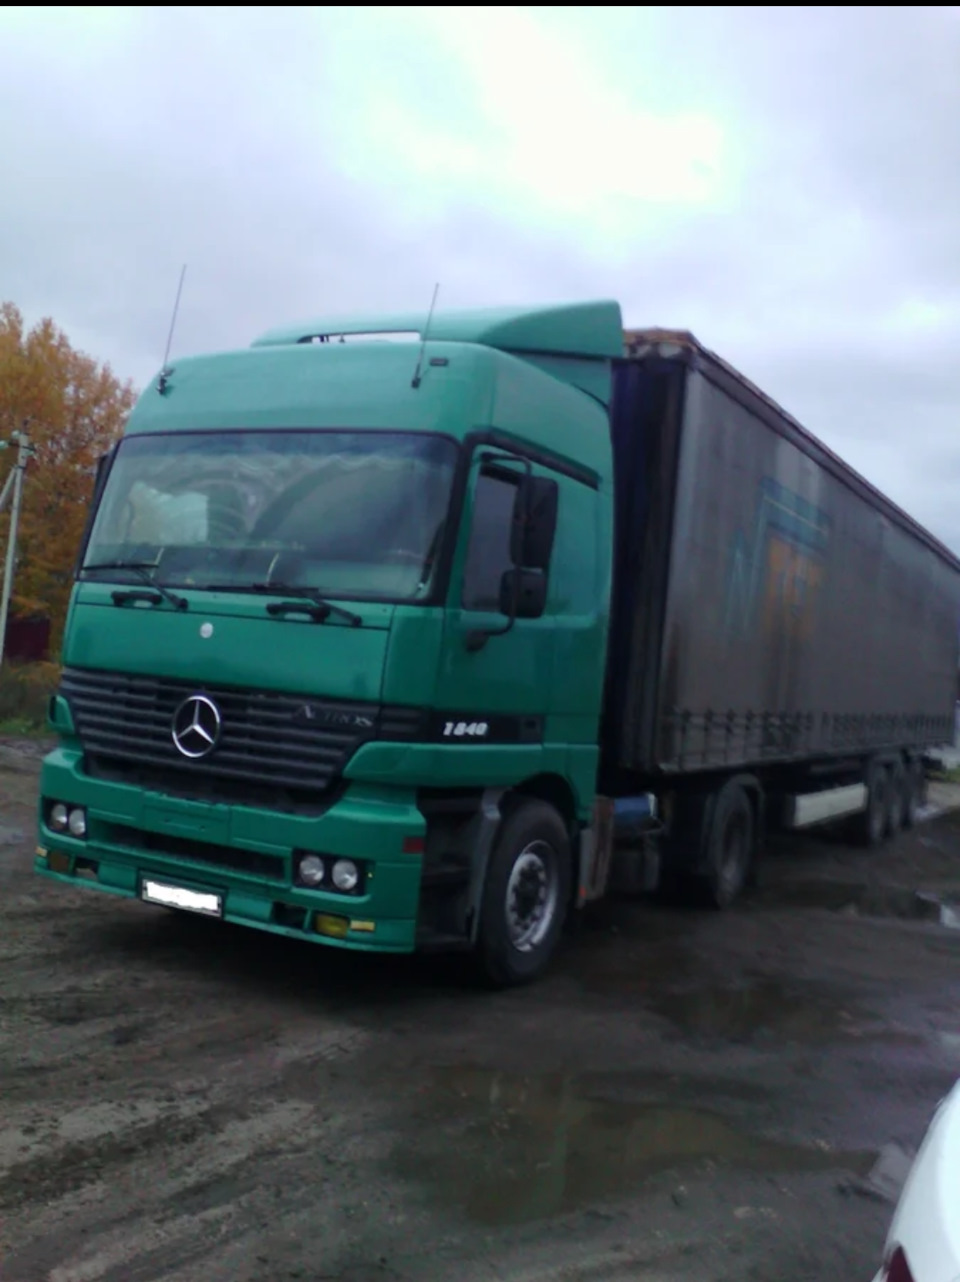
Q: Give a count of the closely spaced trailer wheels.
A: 3